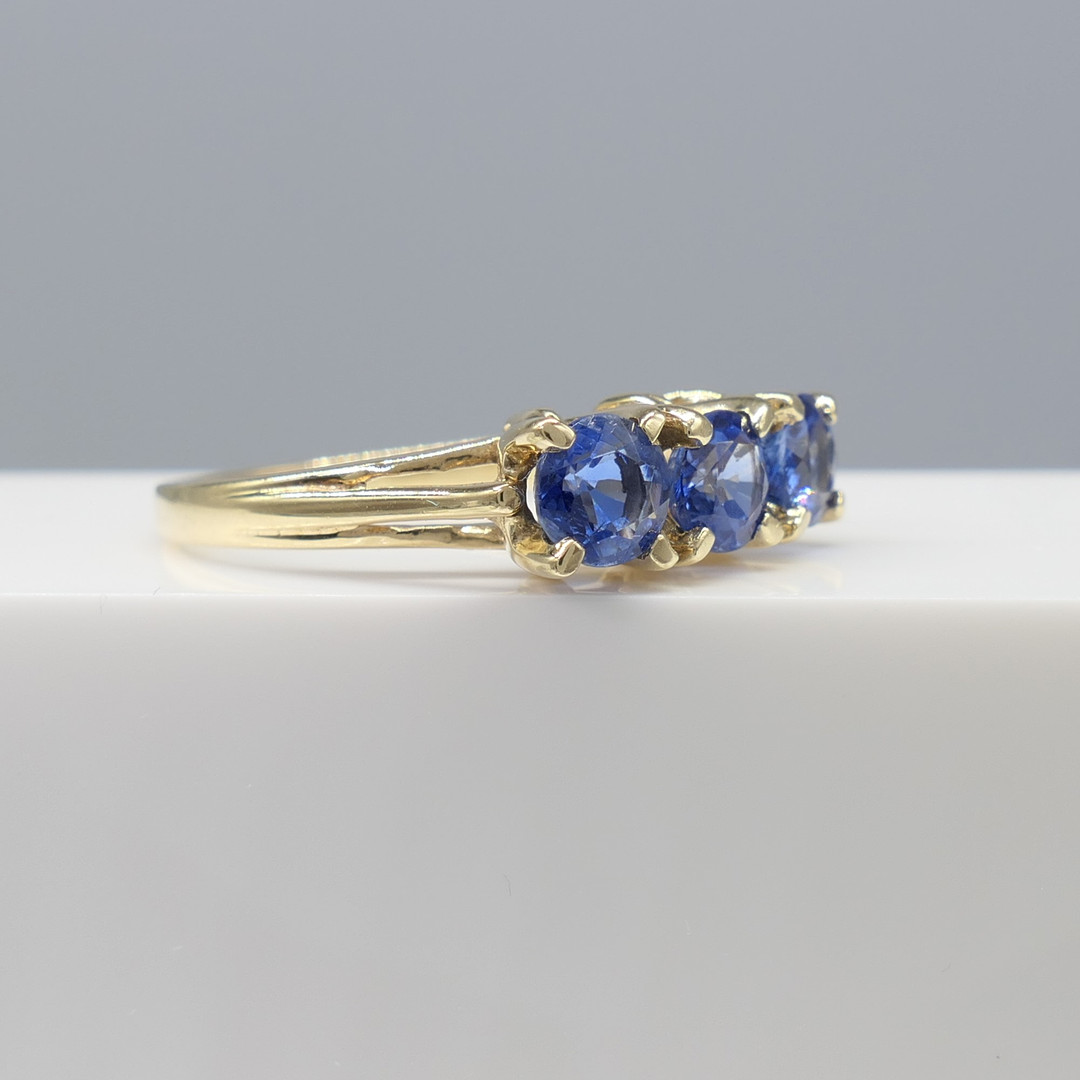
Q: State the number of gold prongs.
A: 12